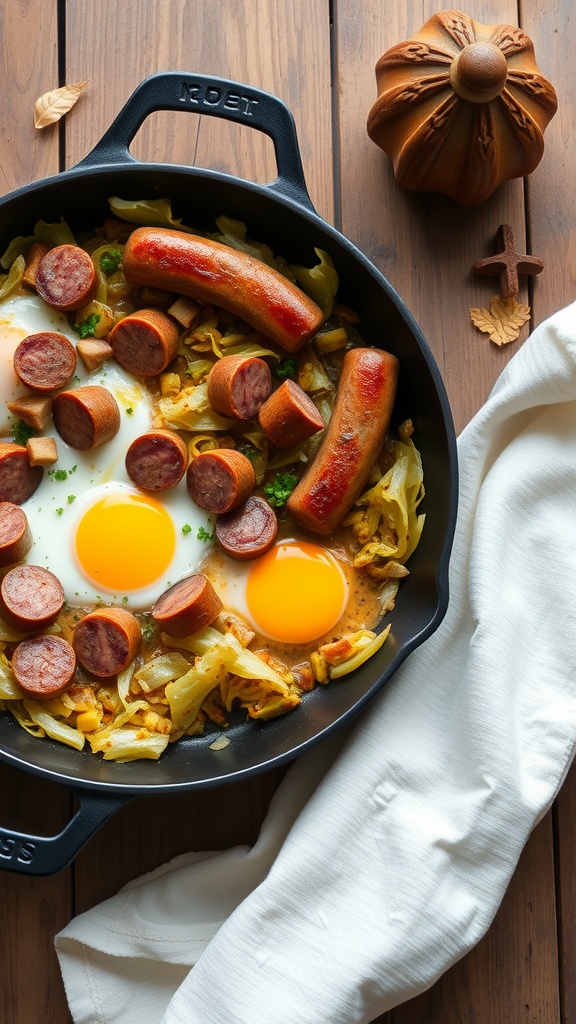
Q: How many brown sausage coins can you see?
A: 15